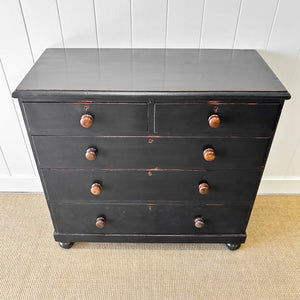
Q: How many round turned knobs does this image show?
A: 8